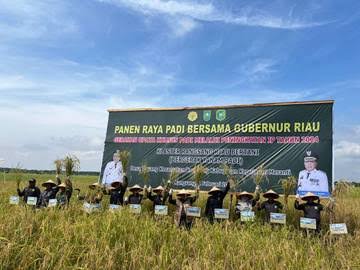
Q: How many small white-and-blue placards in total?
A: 13